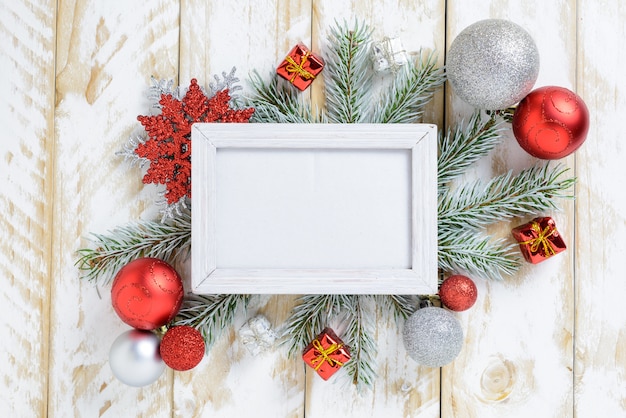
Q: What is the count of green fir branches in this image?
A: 11